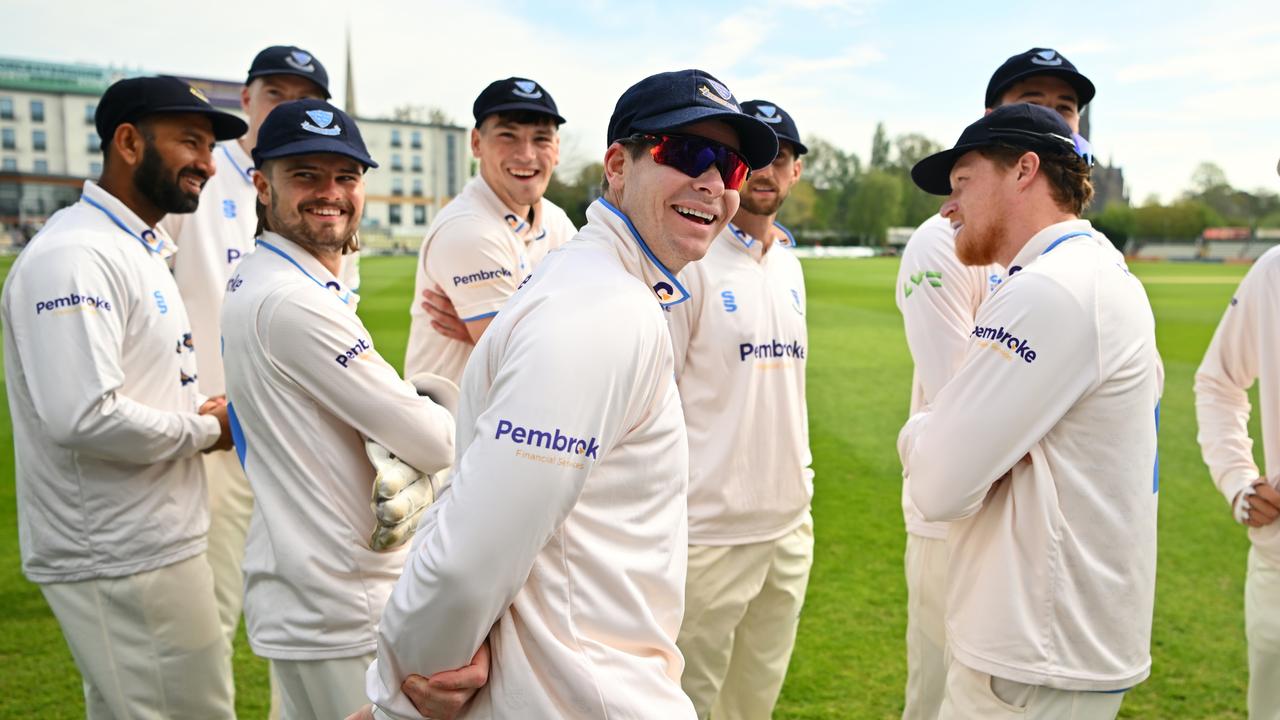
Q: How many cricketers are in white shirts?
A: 9